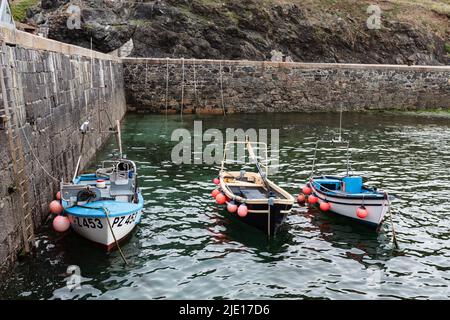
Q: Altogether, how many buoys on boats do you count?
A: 13